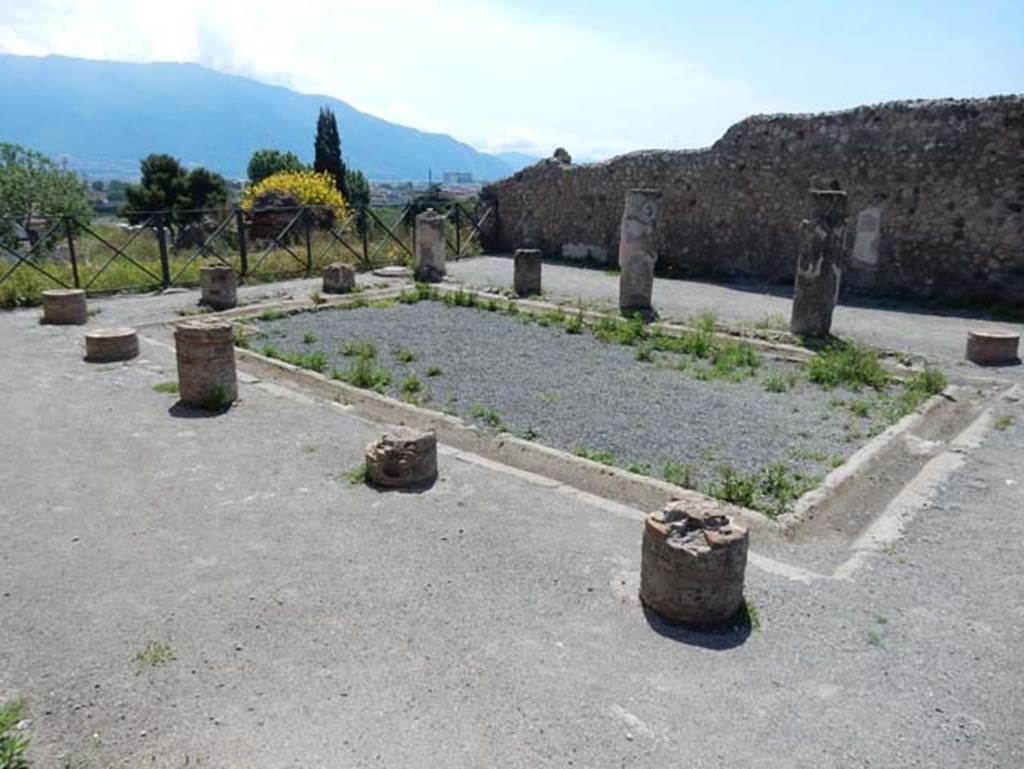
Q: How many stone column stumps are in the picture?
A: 12